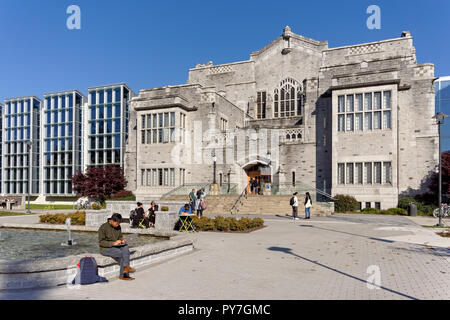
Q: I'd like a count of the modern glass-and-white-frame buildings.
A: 3